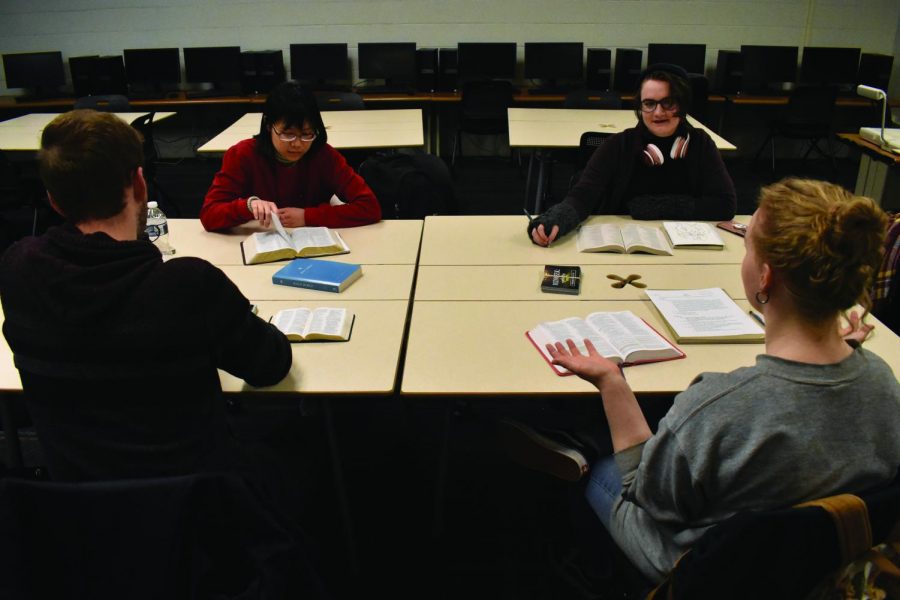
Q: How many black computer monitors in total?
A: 10